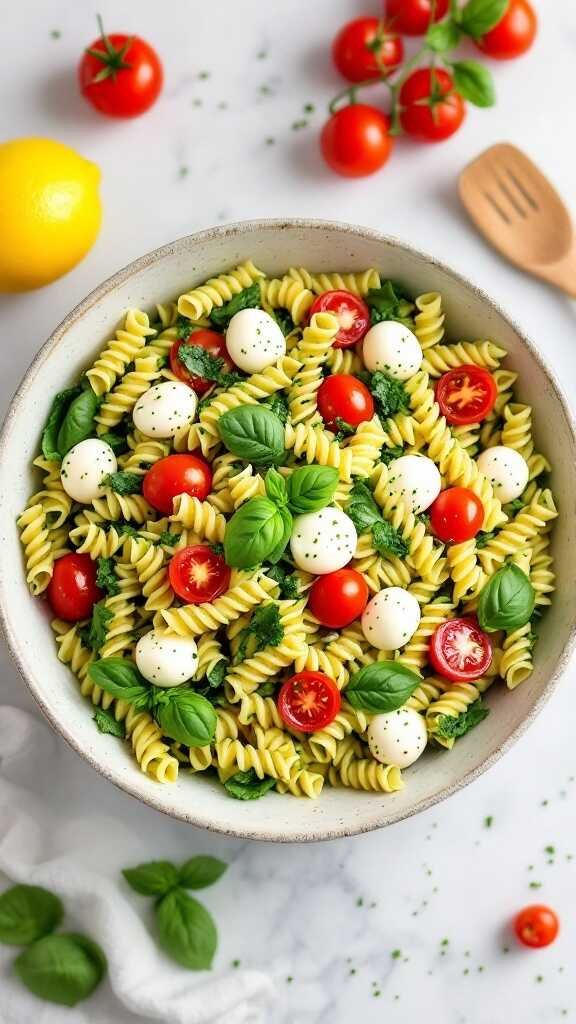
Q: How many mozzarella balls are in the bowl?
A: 10